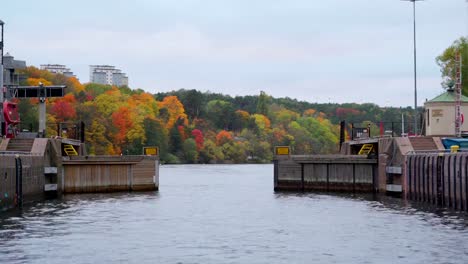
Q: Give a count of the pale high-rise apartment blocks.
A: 2